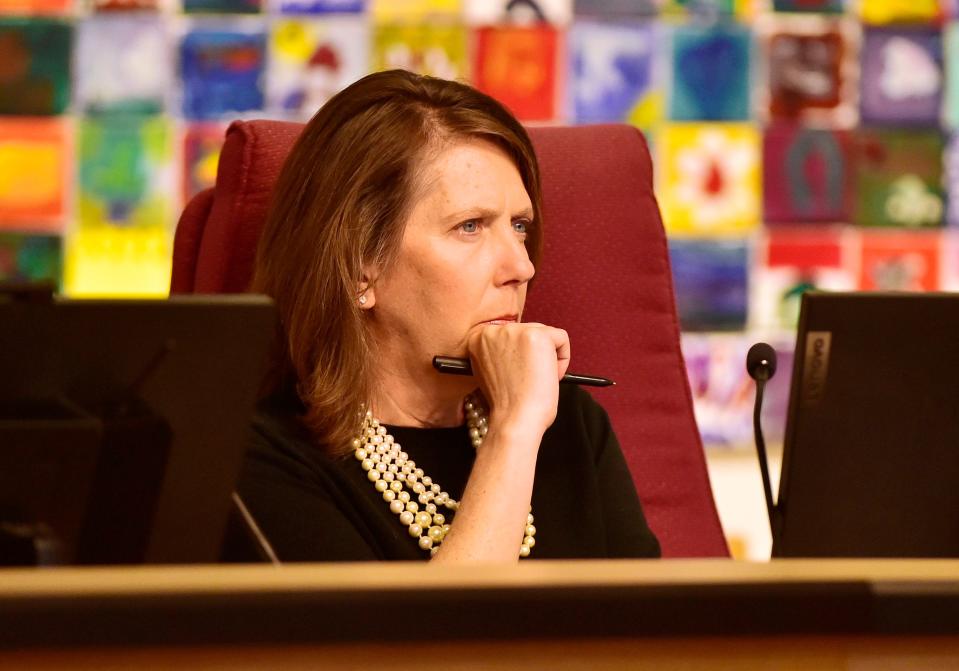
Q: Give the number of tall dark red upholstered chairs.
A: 1